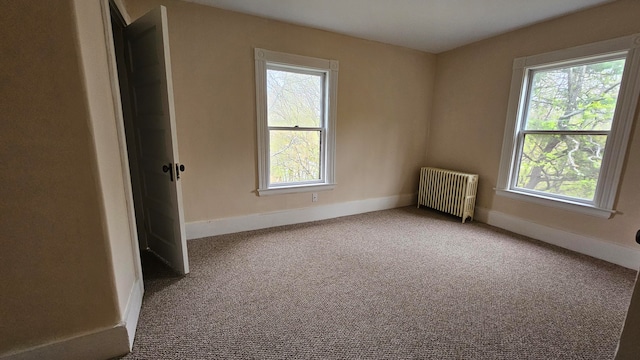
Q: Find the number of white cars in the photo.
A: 0